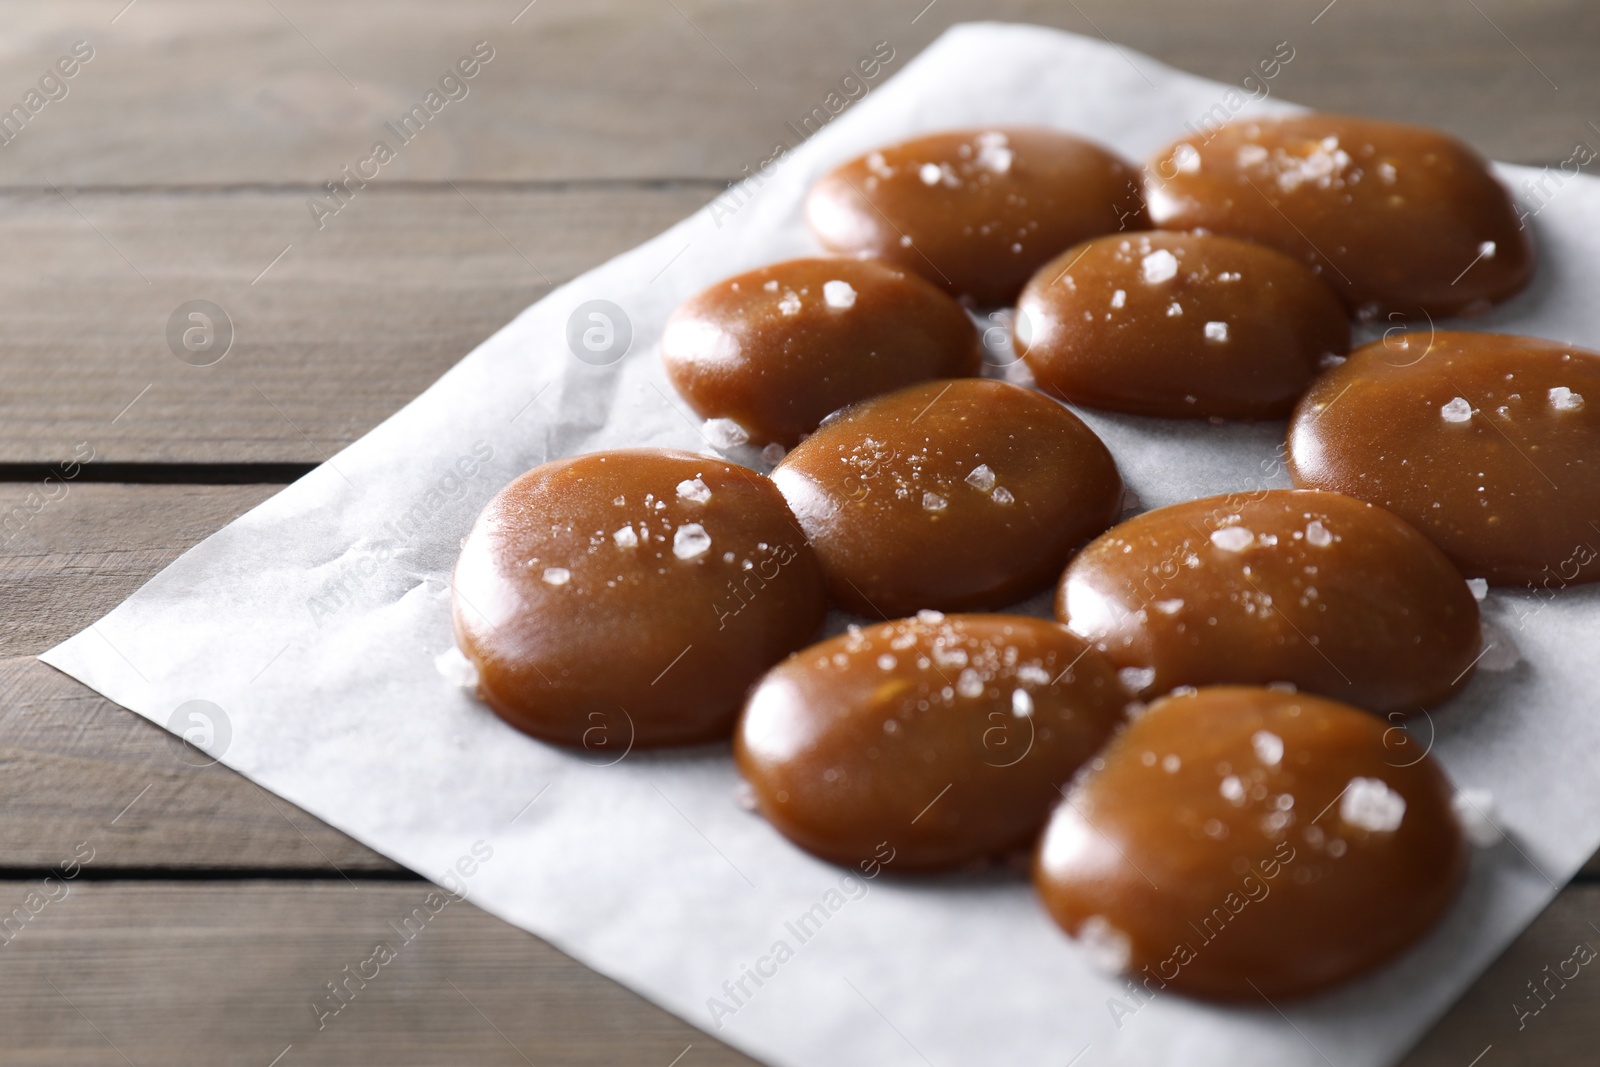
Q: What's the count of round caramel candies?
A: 10